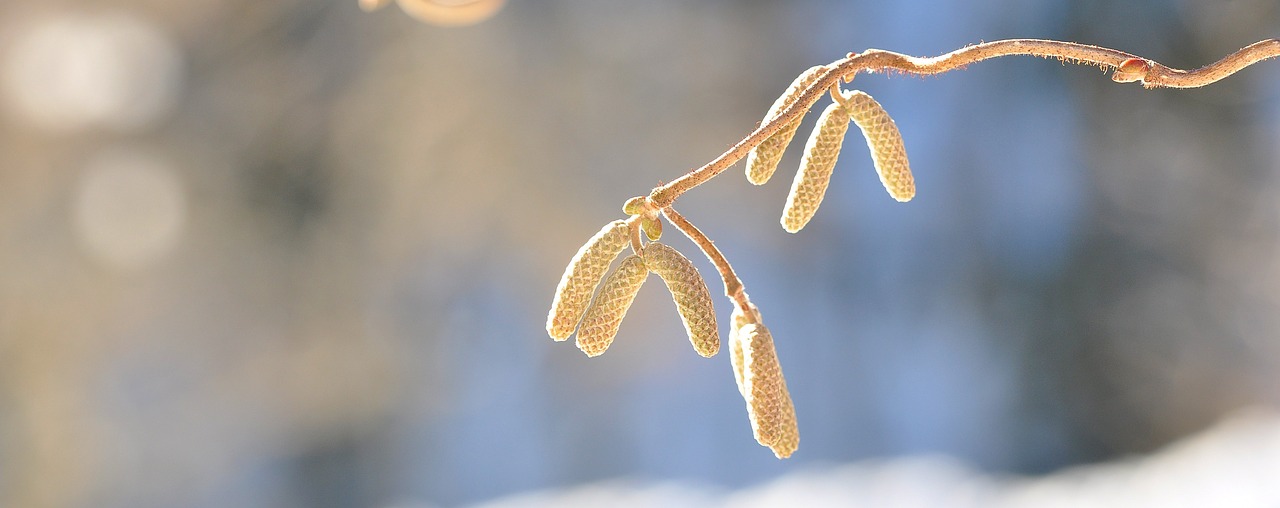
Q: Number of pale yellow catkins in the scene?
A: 9